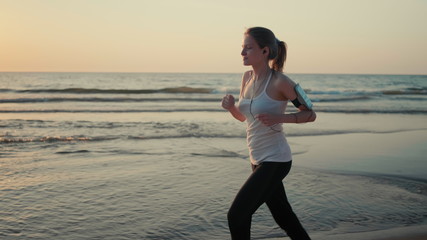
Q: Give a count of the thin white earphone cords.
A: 1